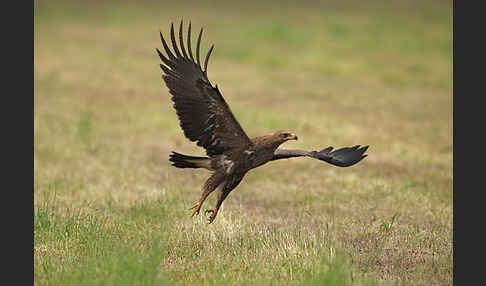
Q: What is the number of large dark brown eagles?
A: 1